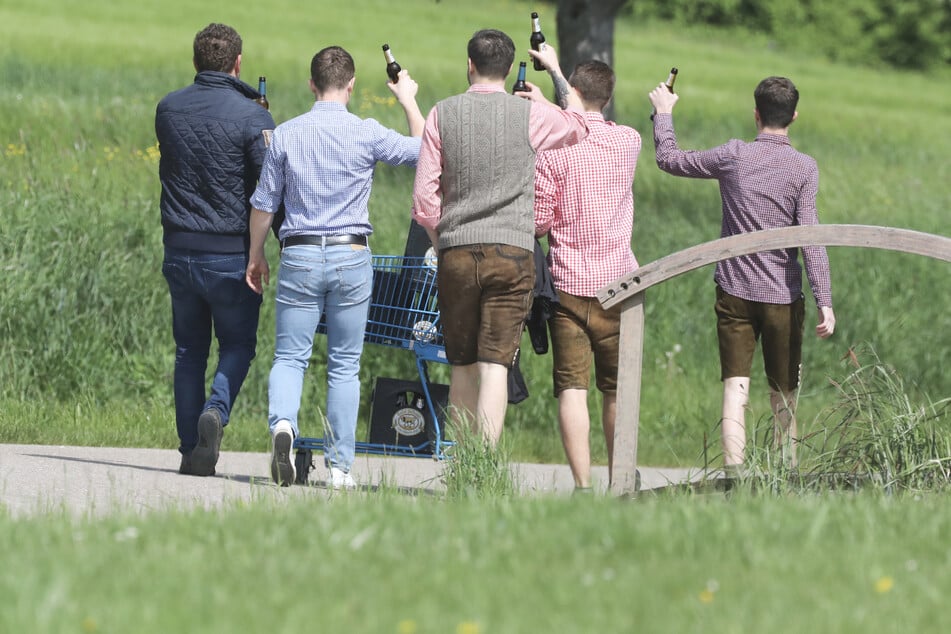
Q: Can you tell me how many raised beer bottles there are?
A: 5